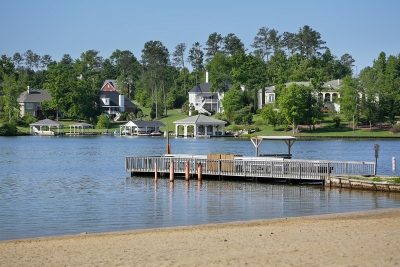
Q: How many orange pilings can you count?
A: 4